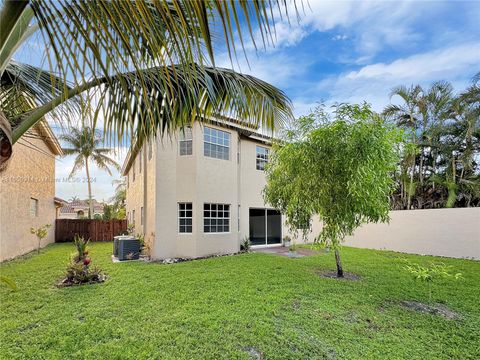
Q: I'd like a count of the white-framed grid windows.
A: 5